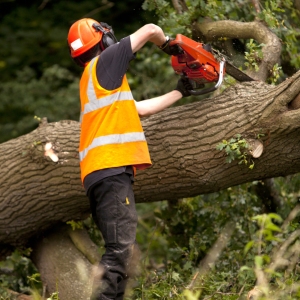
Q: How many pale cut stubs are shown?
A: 2